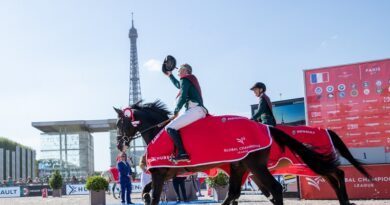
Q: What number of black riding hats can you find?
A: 2